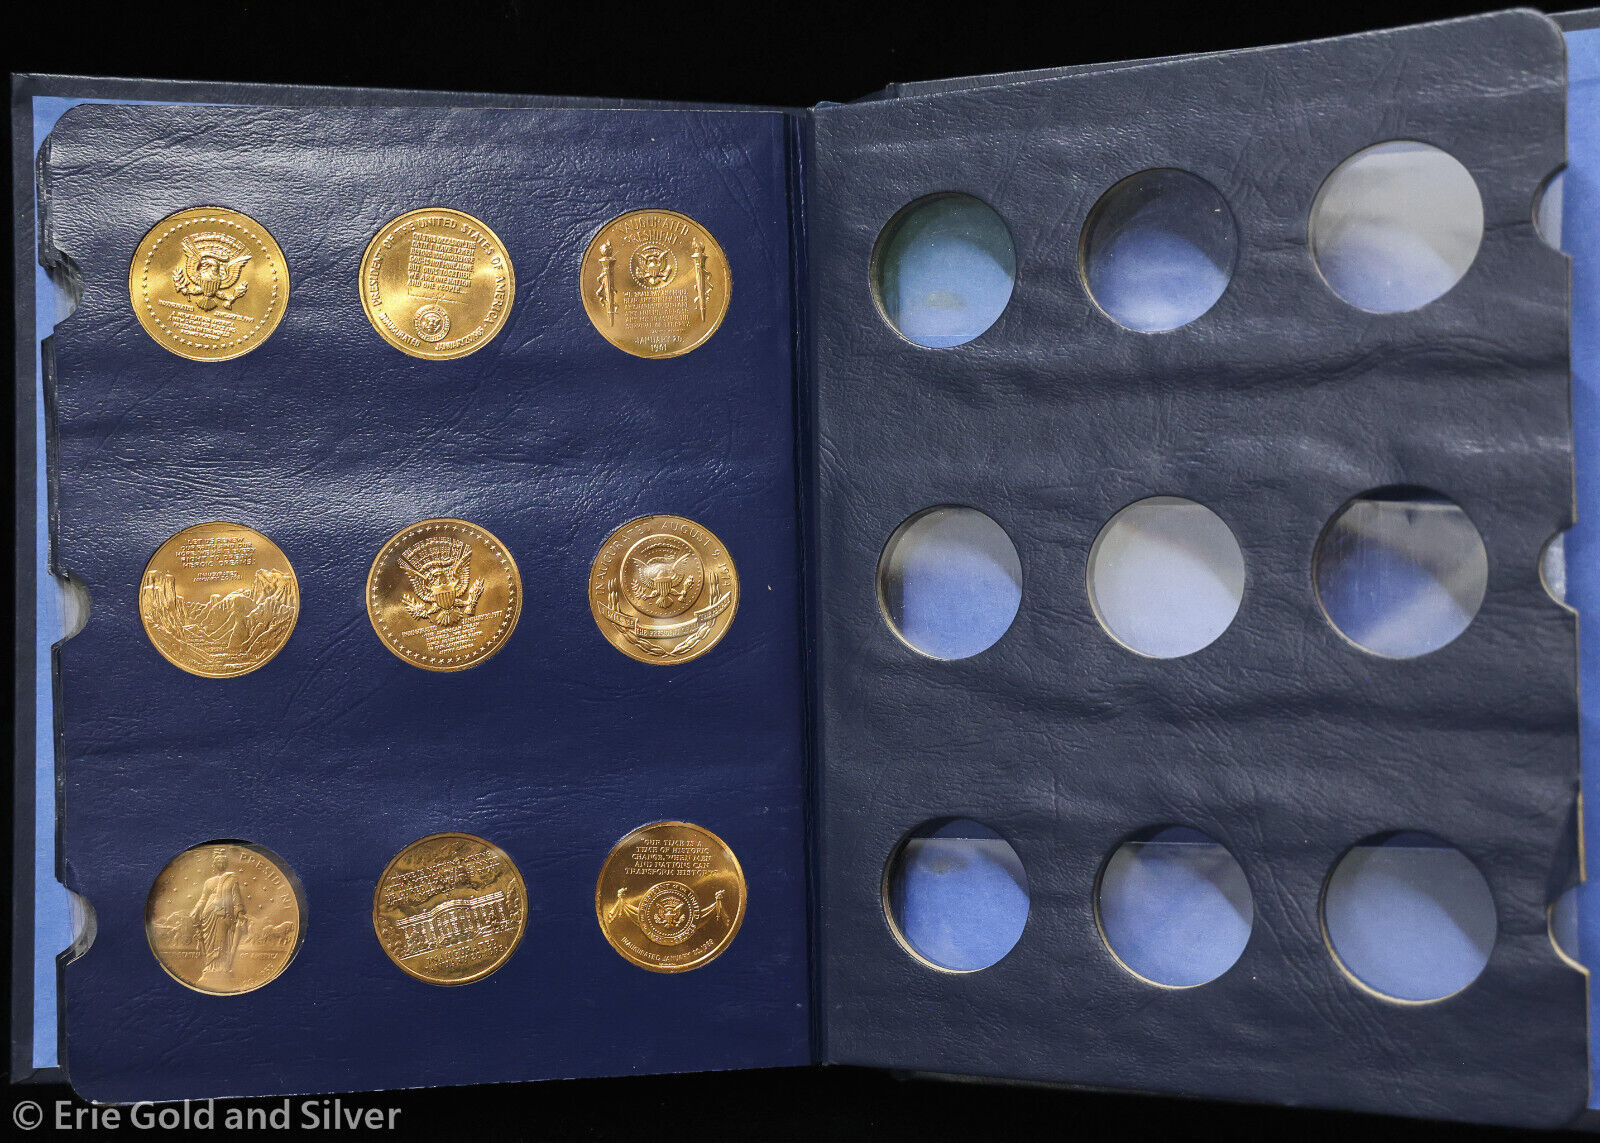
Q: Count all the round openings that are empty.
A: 9